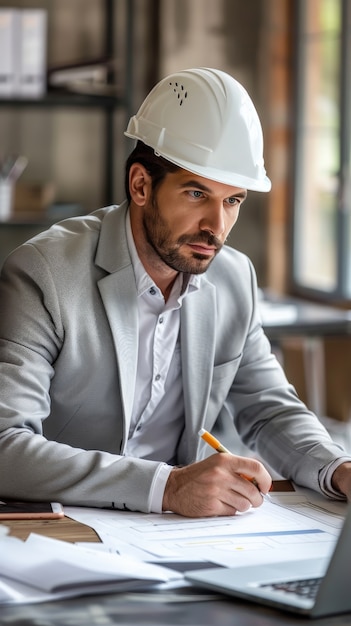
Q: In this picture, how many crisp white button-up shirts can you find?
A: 1